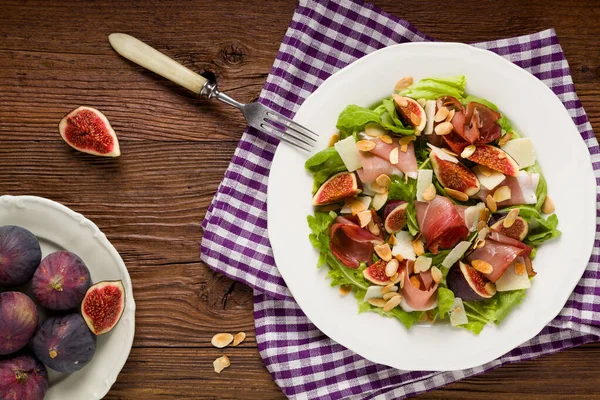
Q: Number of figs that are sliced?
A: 10